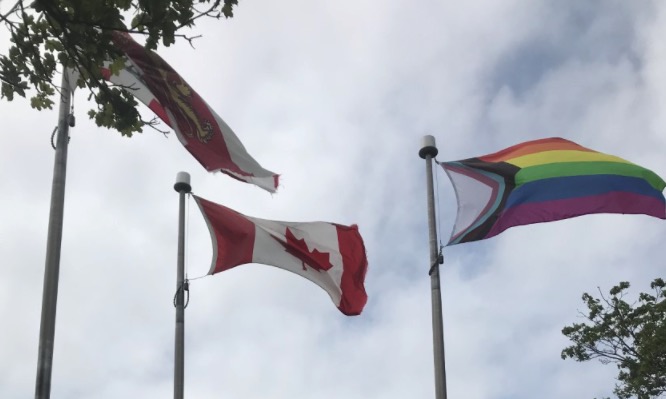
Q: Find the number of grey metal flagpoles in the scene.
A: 3